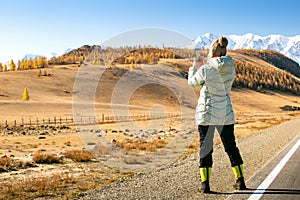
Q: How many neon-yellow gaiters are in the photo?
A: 2